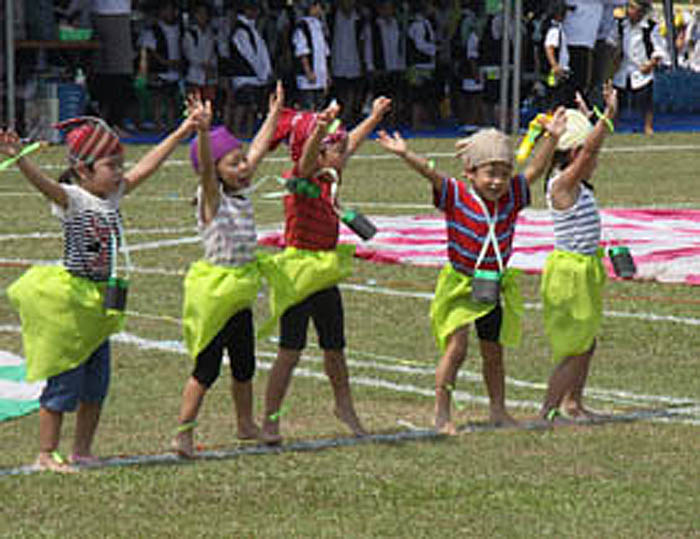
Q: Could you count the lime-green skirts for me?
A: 5